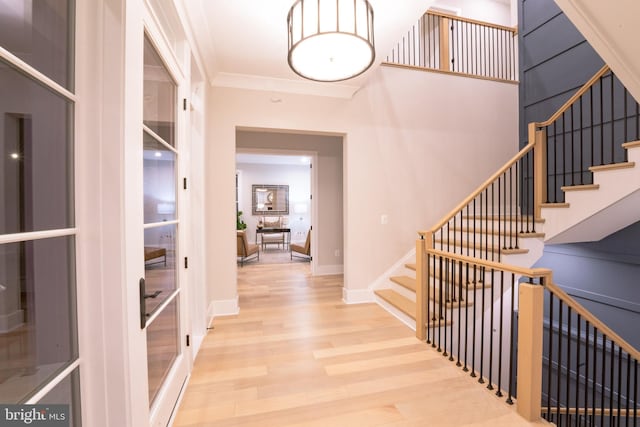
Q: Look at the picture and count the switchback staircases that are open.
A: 1